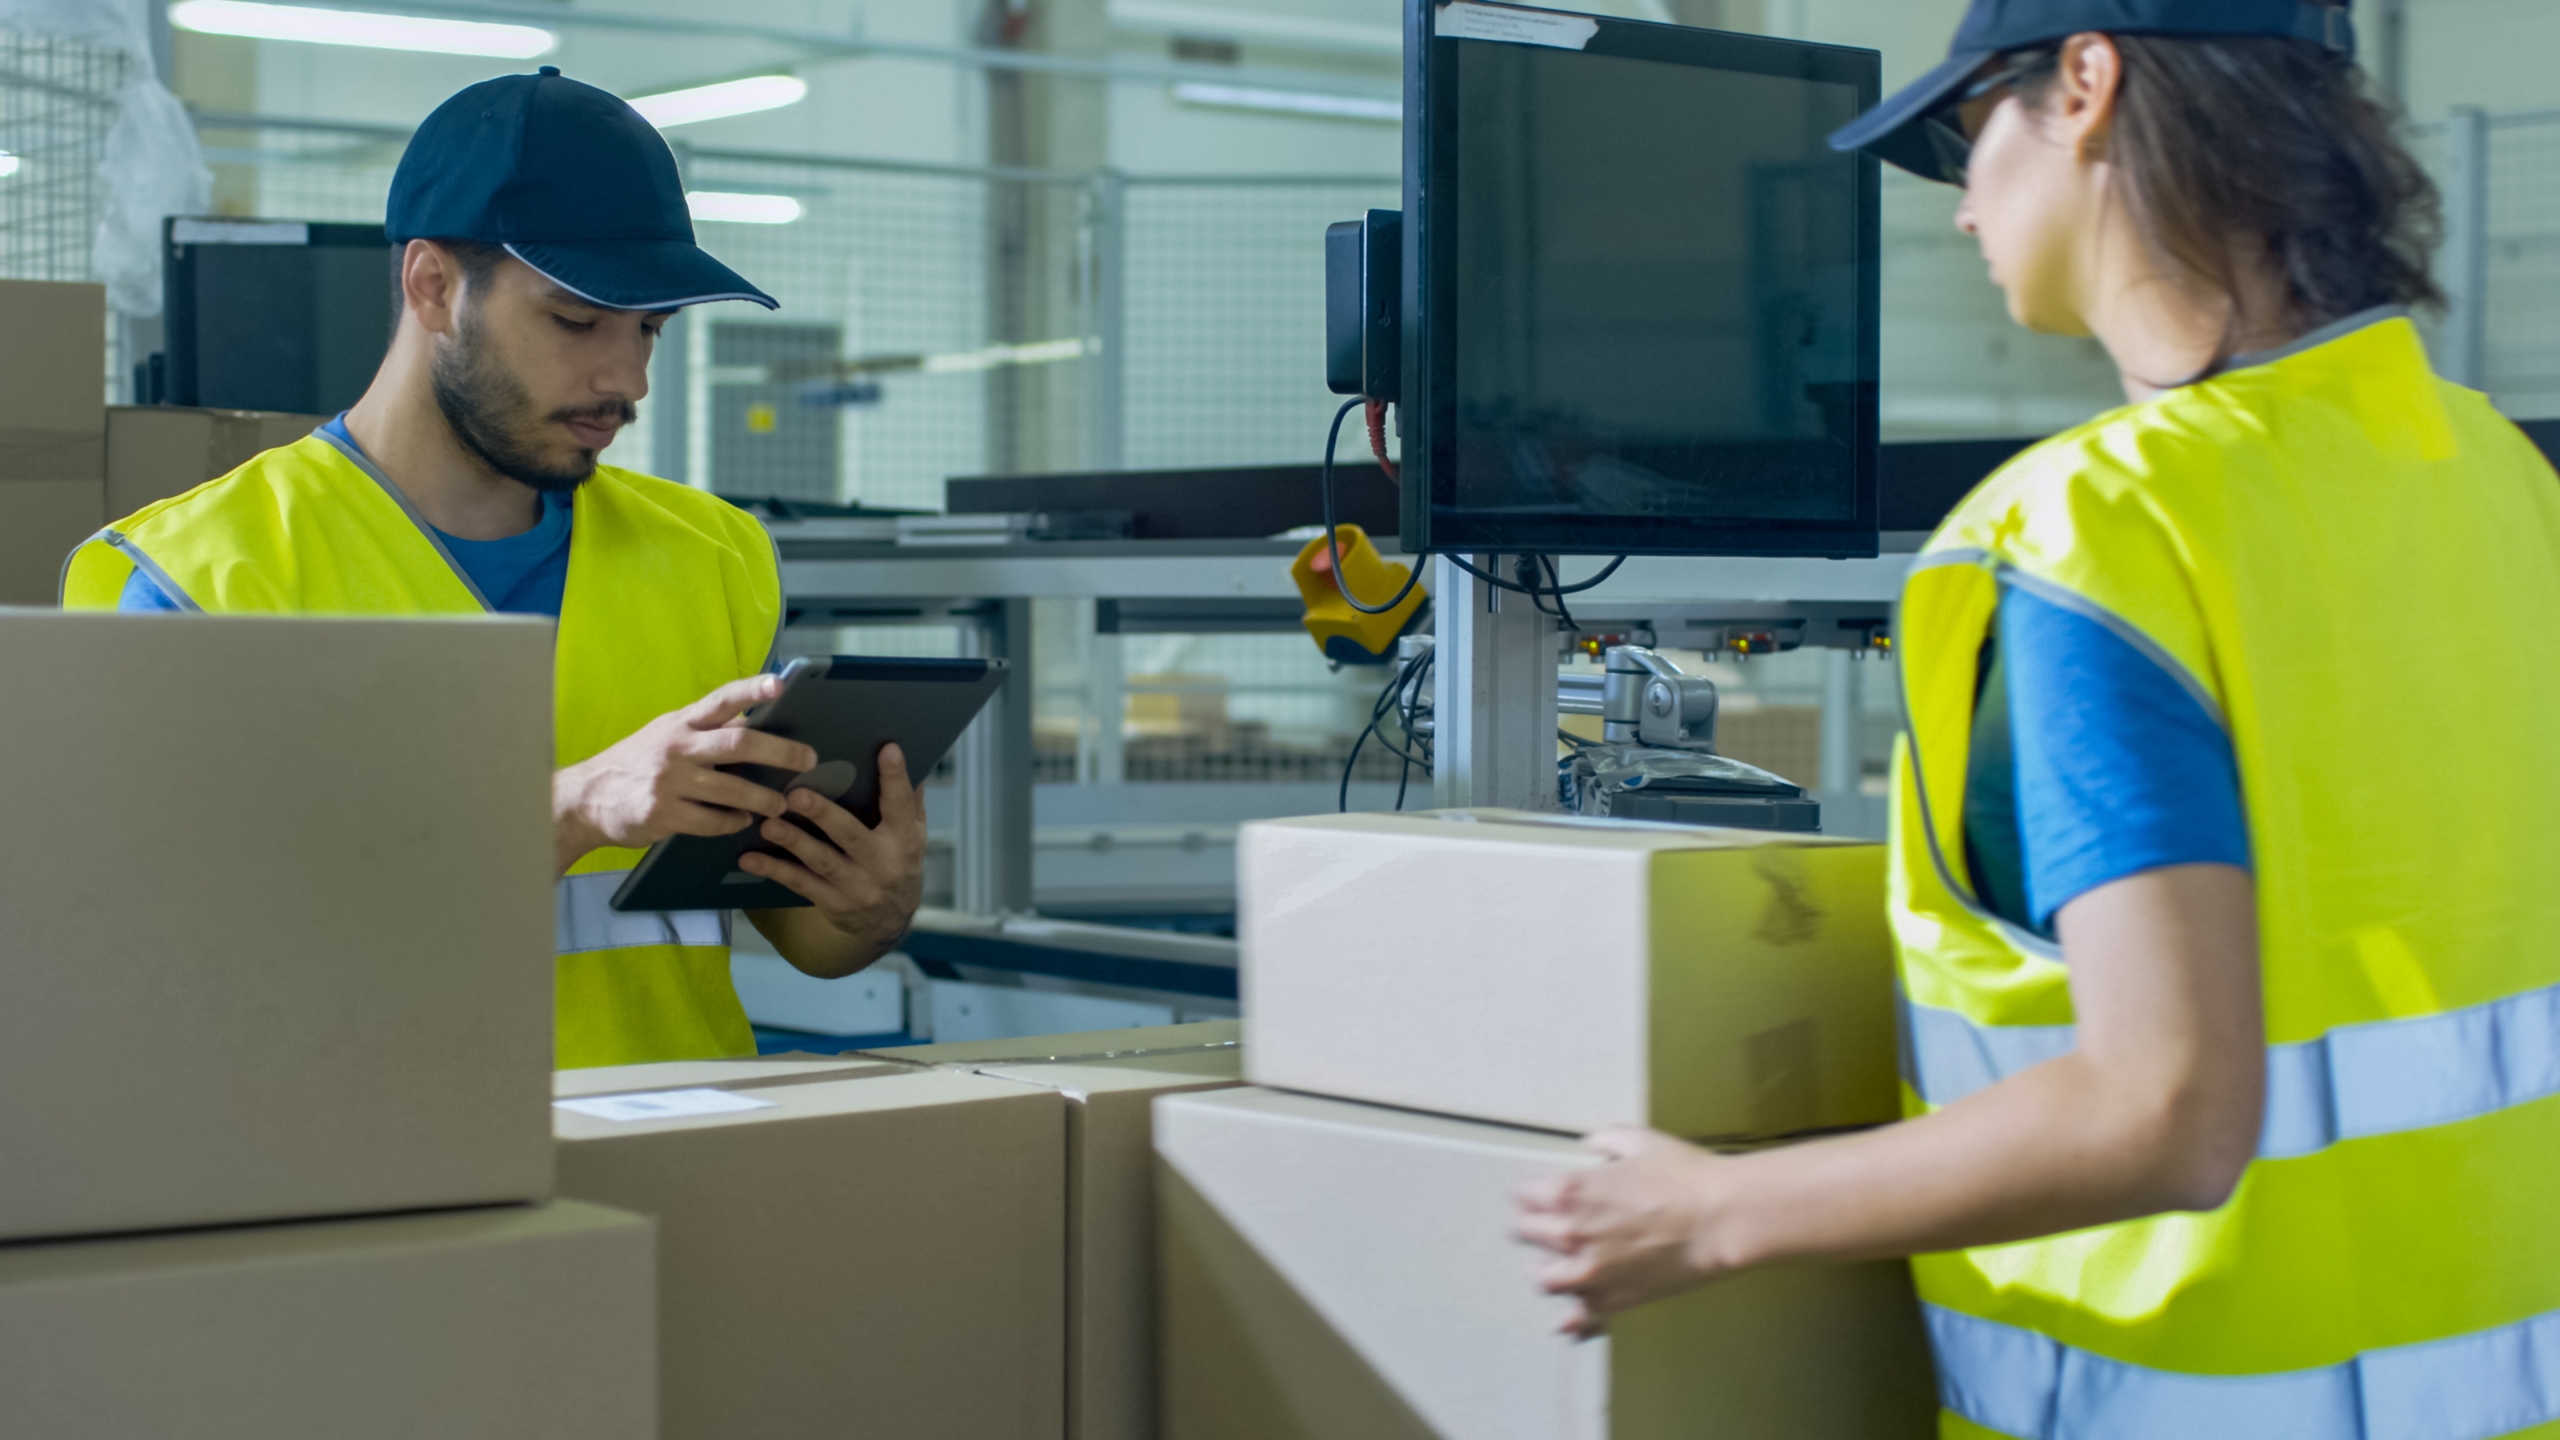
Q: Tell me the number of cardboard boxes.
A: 8